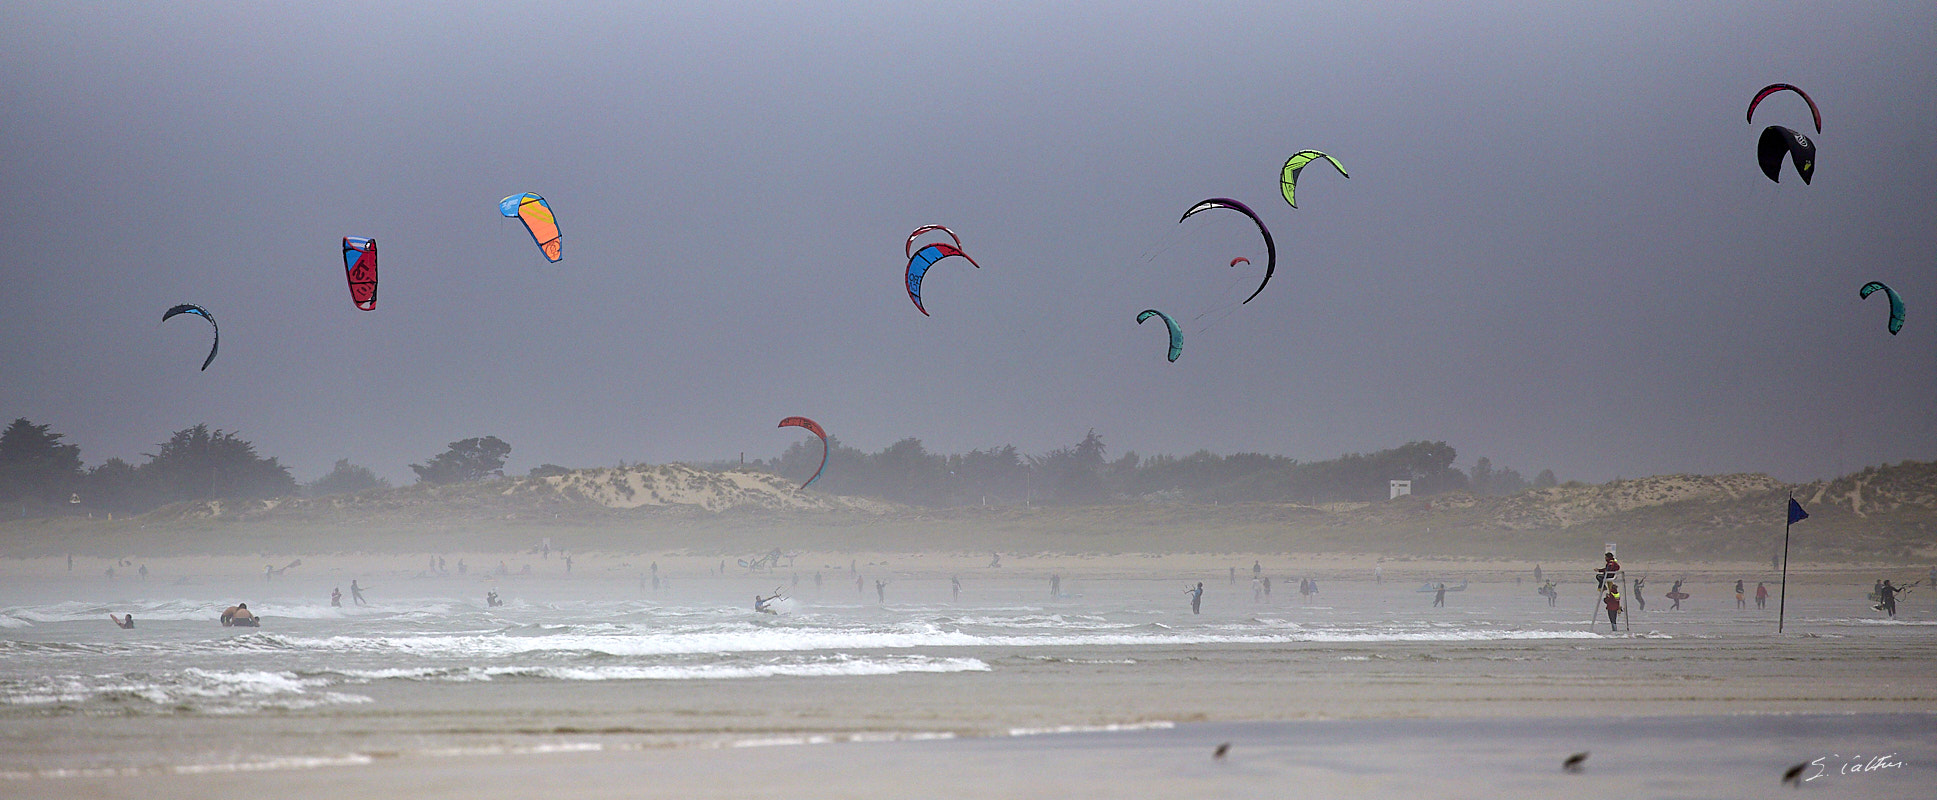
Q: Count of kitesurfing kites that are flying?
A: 13